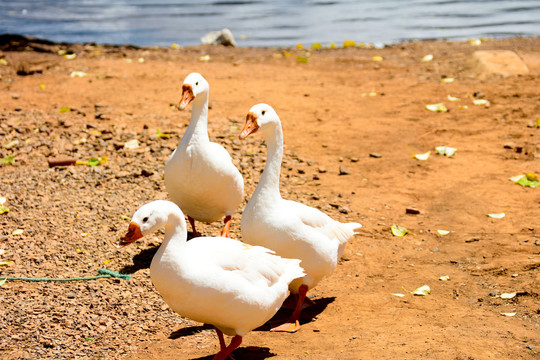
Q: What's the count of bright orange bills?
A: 3